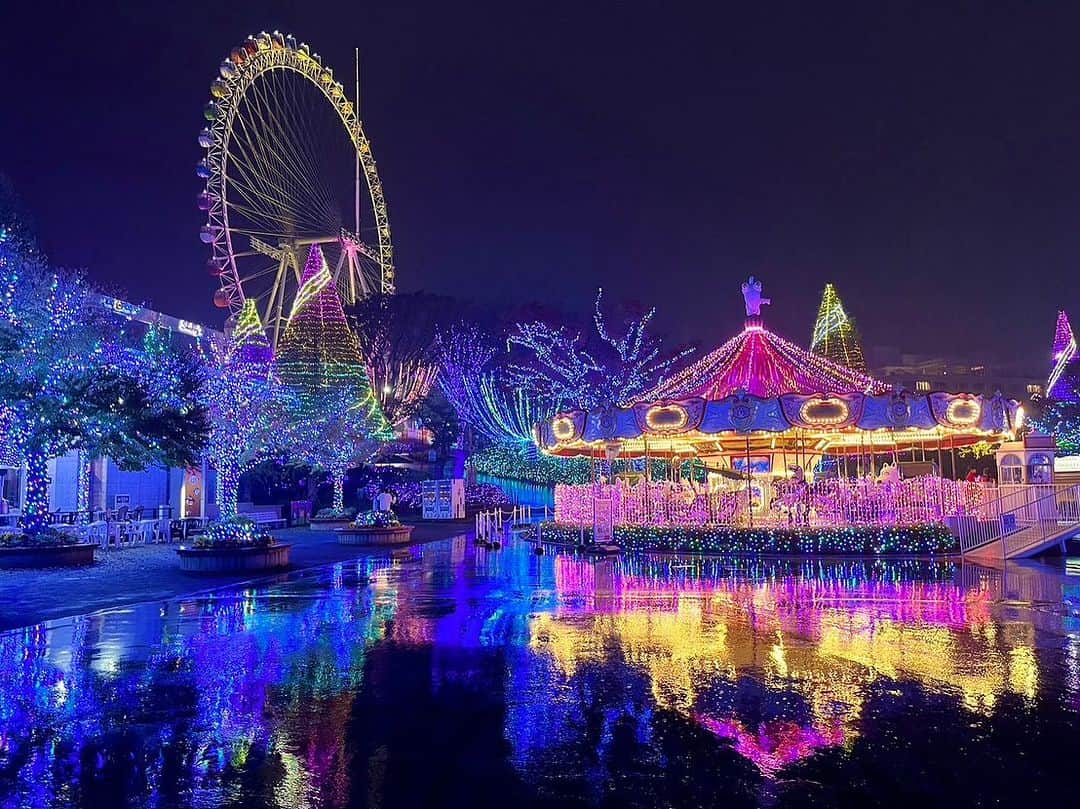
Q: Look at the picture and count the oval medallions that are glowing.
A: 4